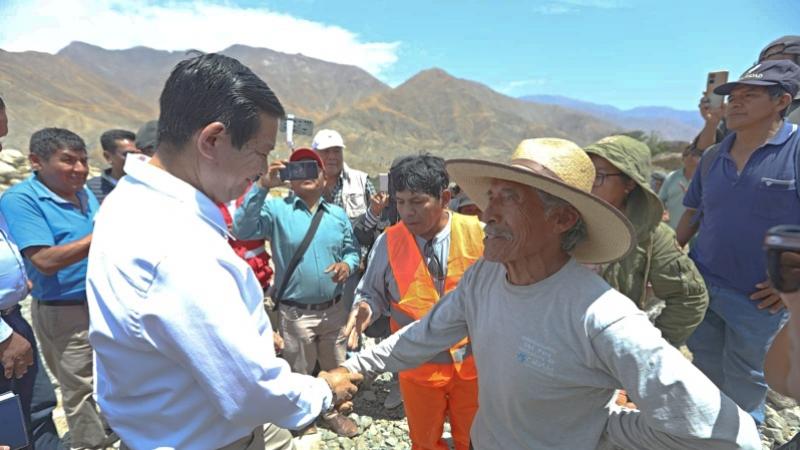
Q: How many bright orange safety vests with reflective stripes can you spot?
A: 1